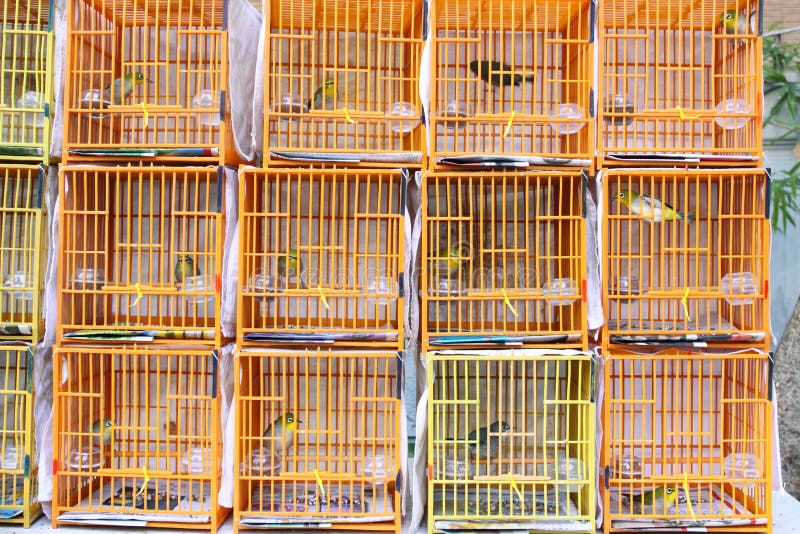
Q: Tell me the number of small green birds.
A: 12